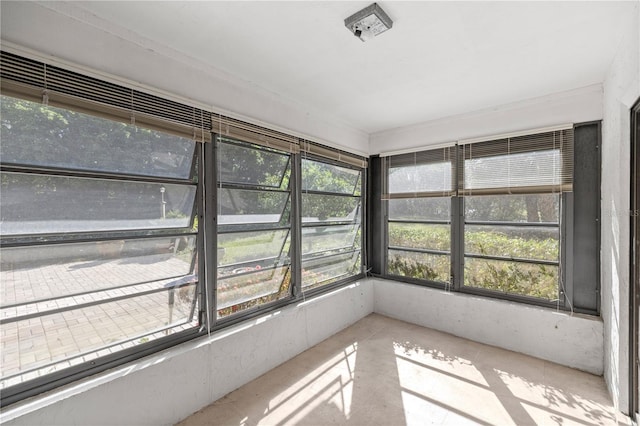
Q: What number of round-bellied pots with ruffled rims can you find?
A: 0